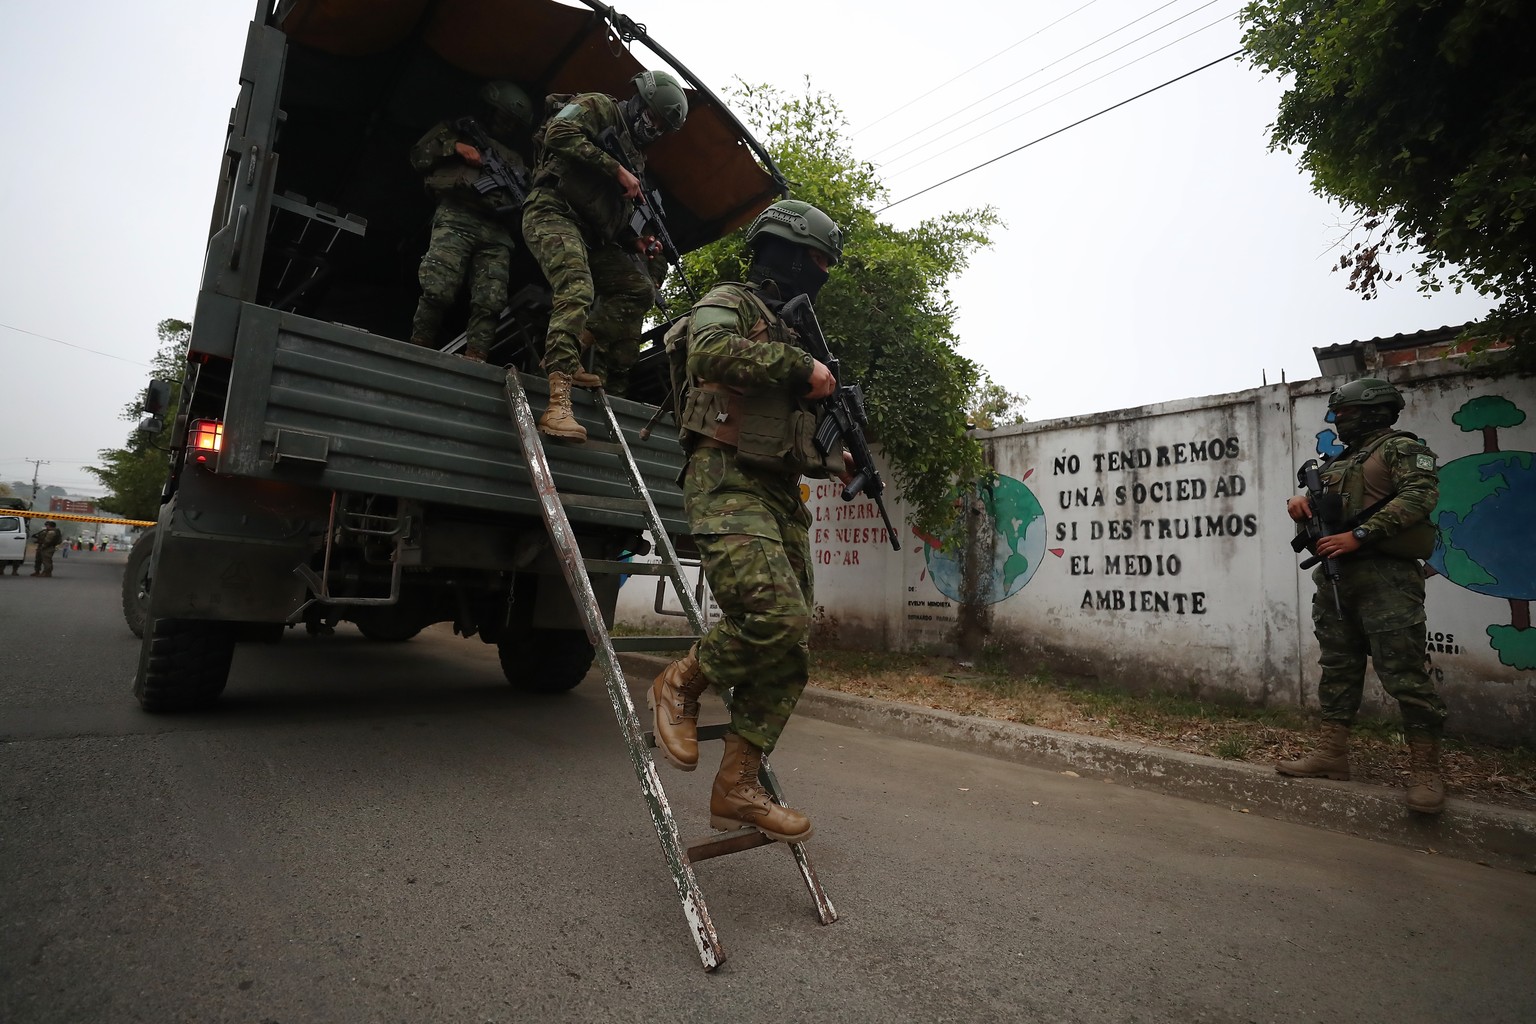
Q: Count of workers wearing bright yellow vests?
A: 3